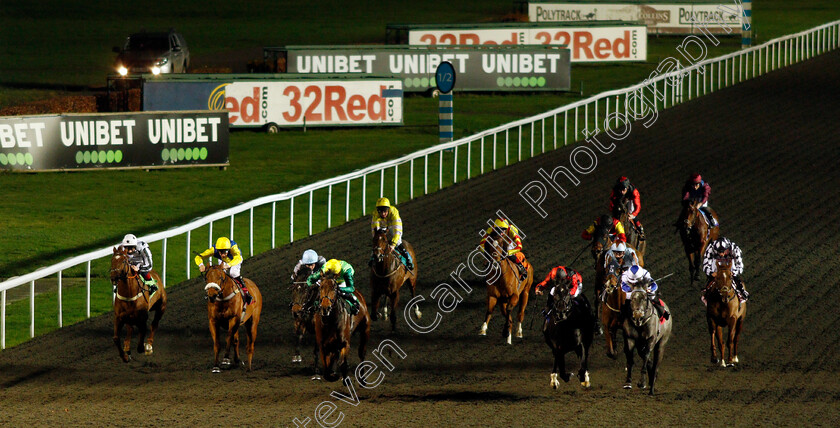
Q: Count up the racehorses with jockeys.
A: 13